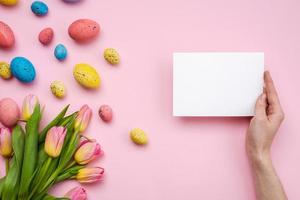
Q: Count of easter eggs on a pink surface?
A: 15